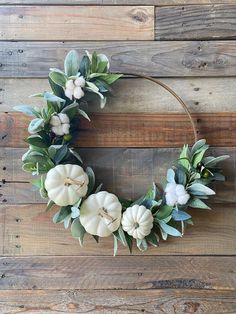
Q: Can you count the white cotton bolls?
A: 3